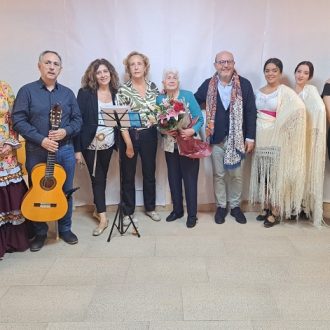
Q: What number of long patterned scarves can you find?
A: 1